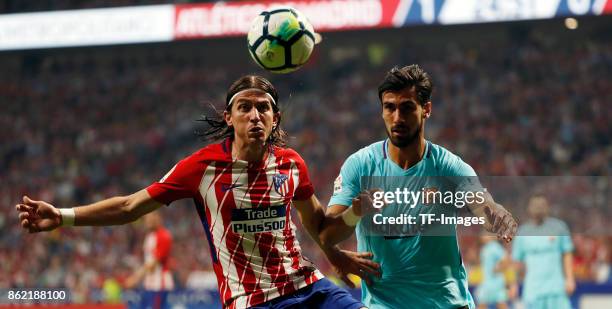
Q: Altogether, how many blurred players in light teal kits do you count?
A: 2